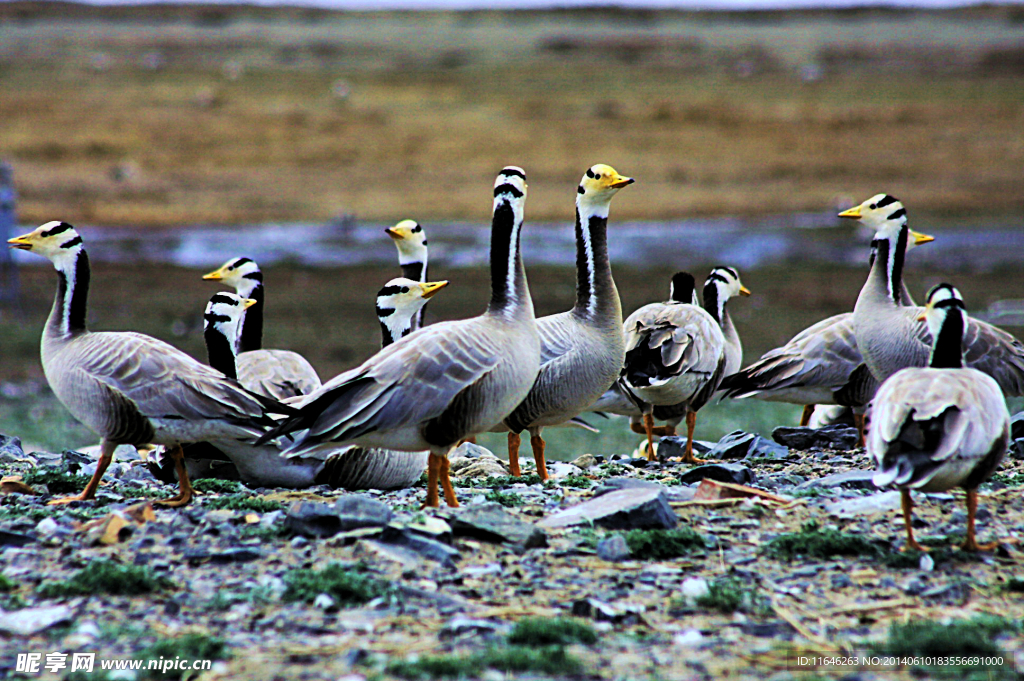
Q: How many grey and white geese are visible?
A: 12